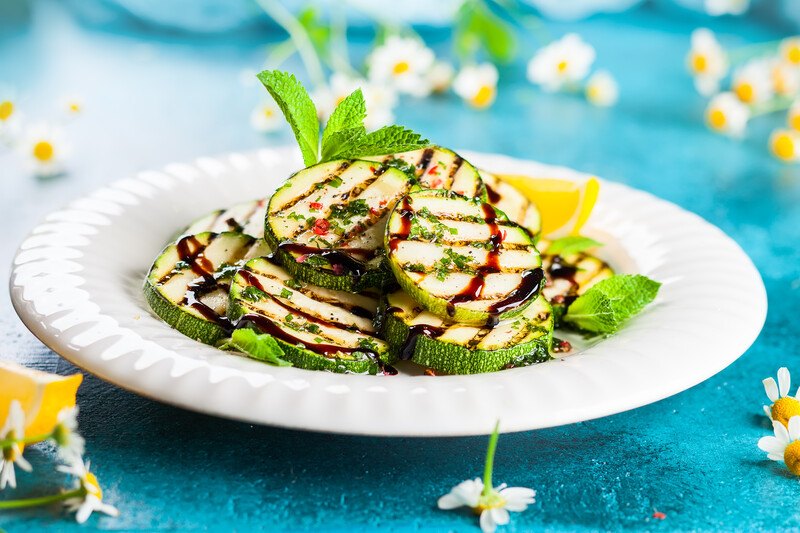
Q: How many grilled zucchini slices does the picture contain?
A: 9